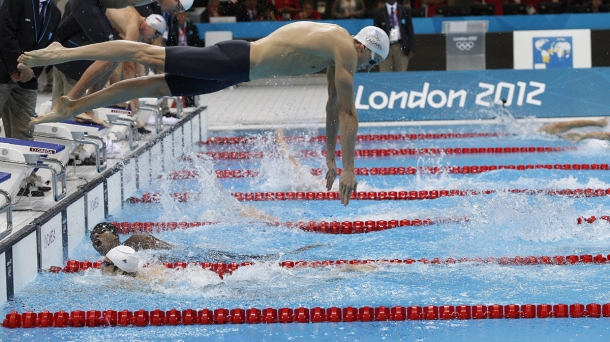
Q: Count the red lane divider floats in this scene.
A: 7